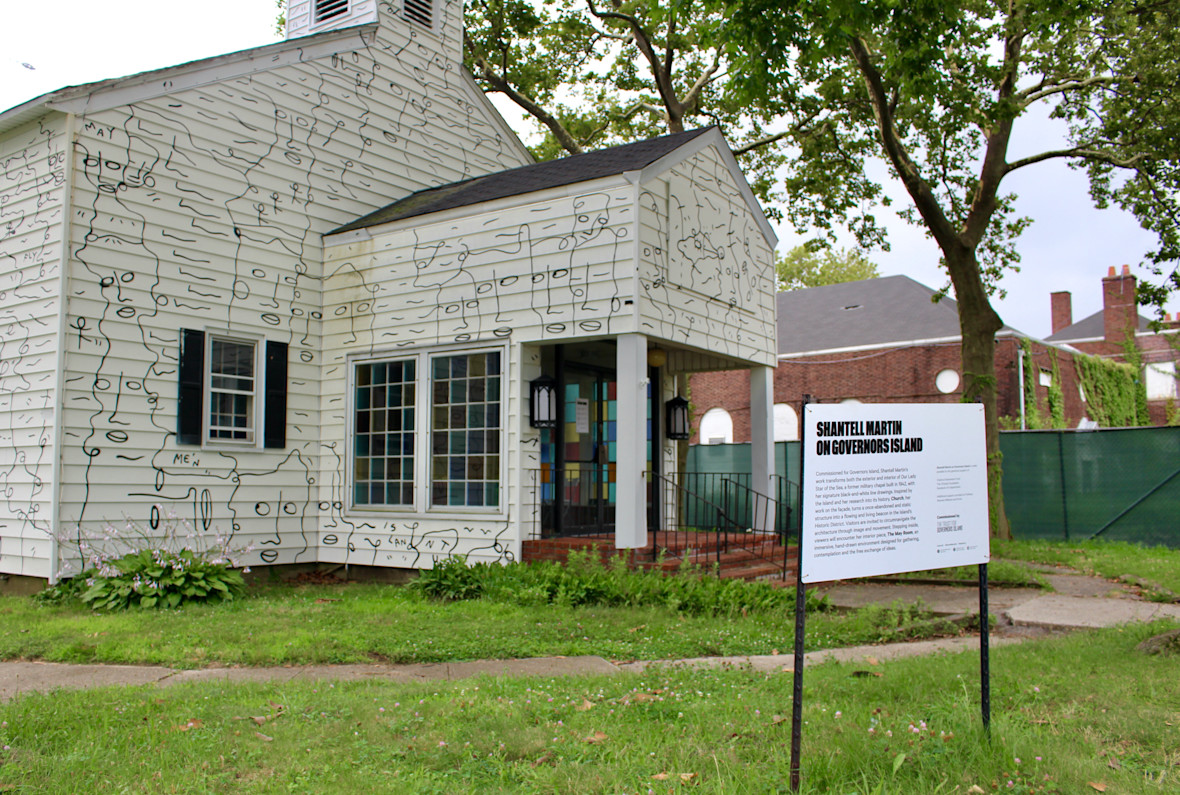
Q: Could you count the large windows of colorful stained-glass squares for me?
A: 2